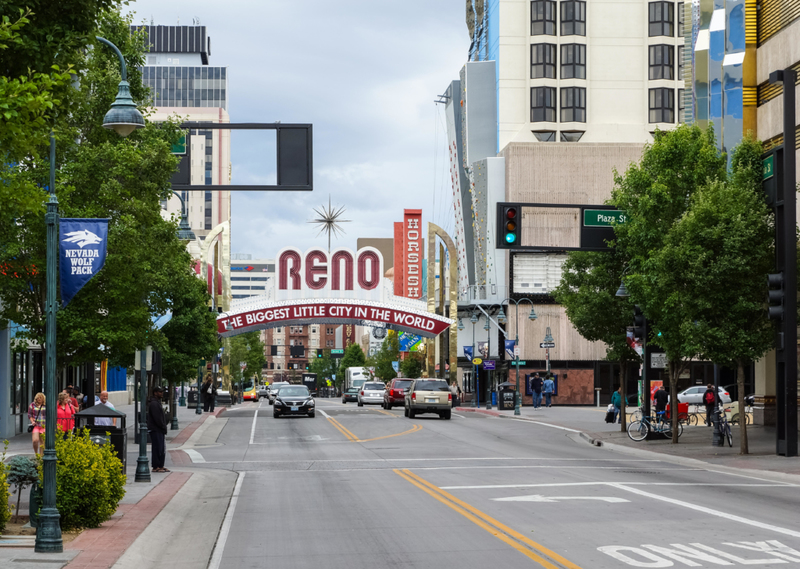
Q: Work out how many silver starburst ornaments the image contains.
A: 1